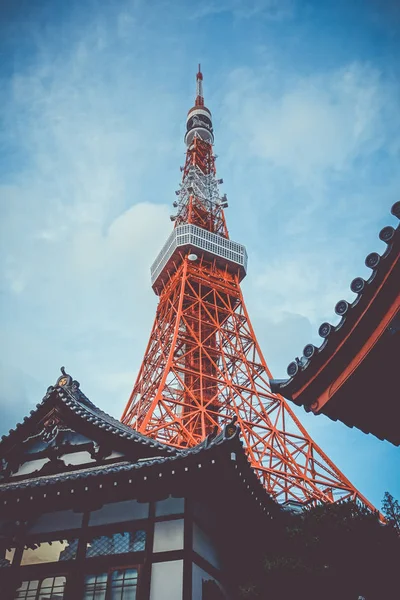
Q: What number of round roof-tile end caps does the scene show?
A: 8